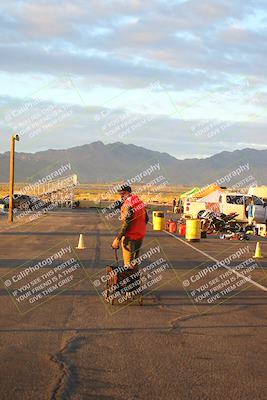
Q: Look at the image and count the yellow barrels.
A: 2